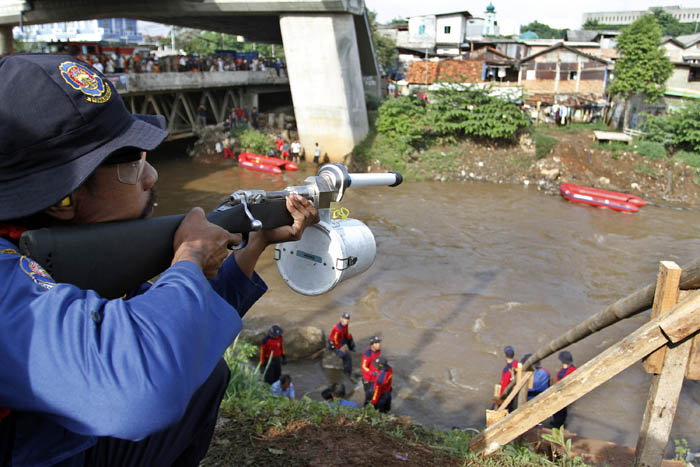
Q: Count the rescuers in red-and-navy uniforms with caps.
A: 6